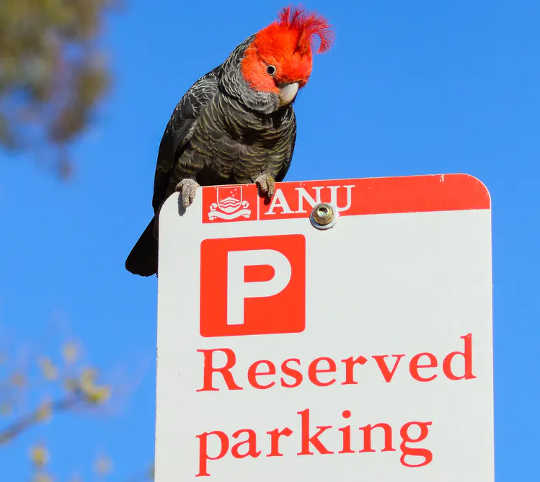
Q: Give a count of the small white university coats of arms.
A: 1